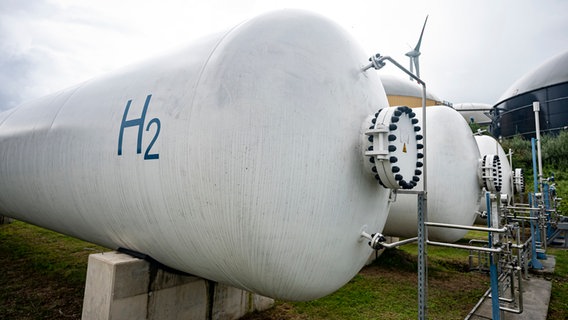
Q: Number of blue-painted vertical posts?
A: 4